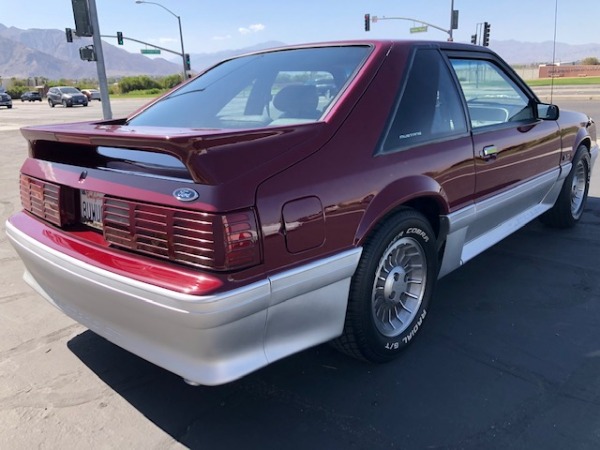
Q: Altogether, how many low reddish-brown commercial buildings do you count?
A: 1